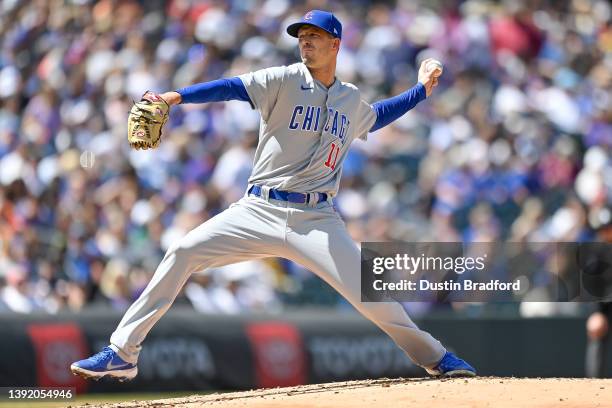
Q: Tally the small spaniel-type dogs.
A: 0